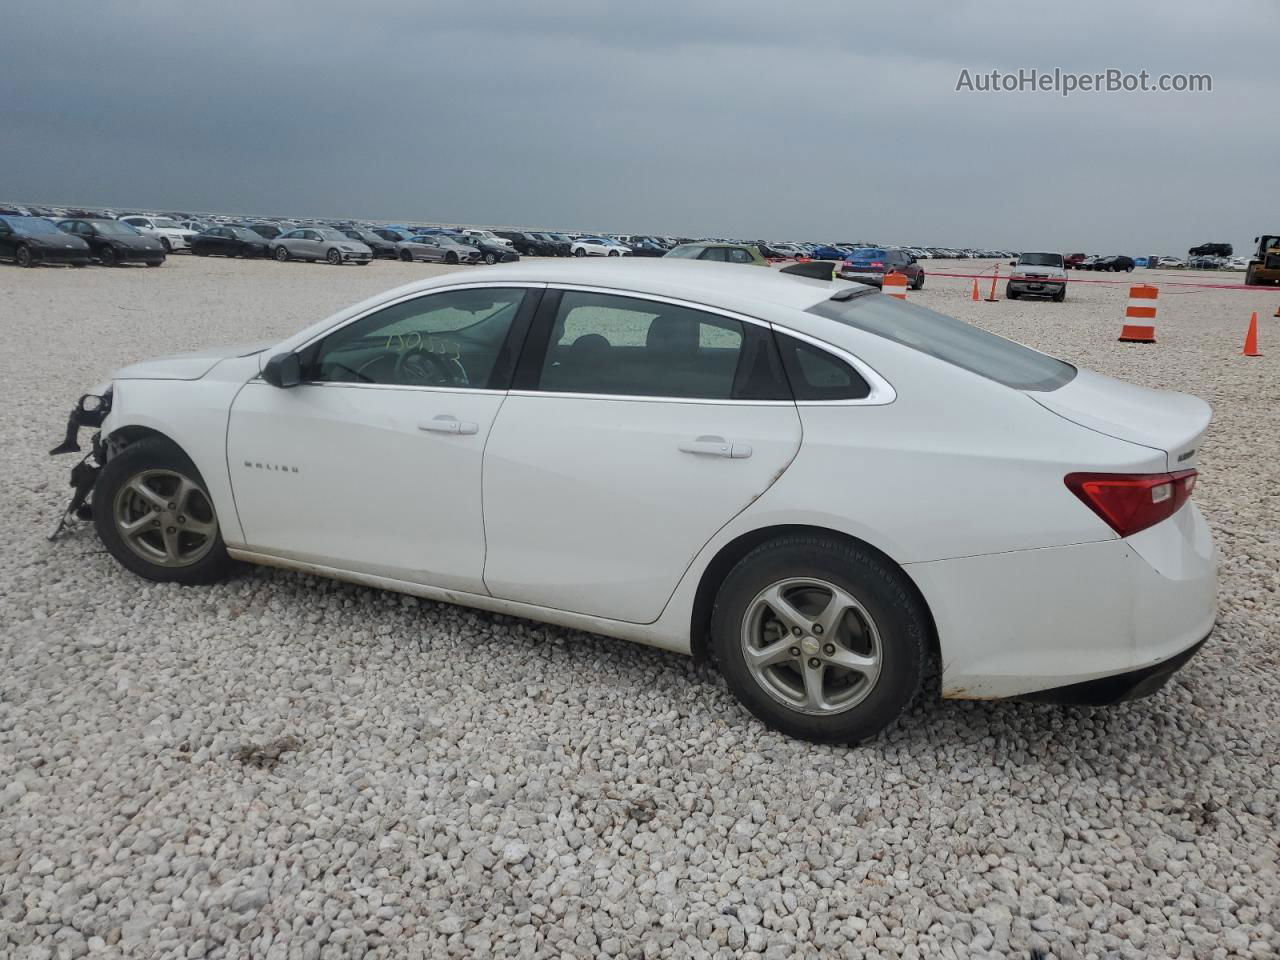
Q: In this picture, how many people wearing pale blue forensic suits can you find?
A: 0